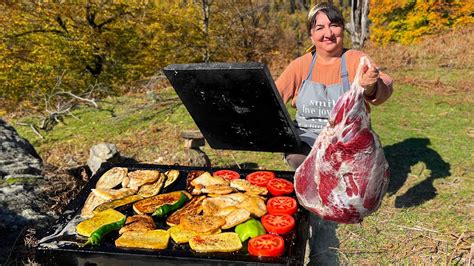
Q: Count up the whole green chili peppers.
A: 2